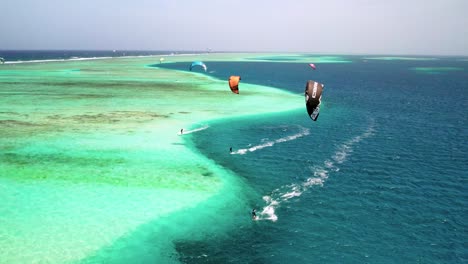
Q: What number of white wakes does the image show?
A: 3